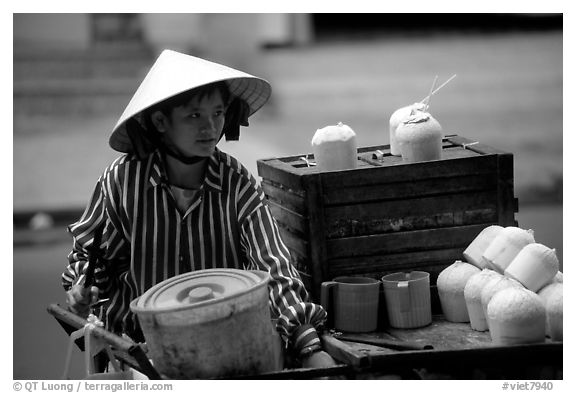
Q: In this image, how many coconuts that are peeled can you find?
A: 12